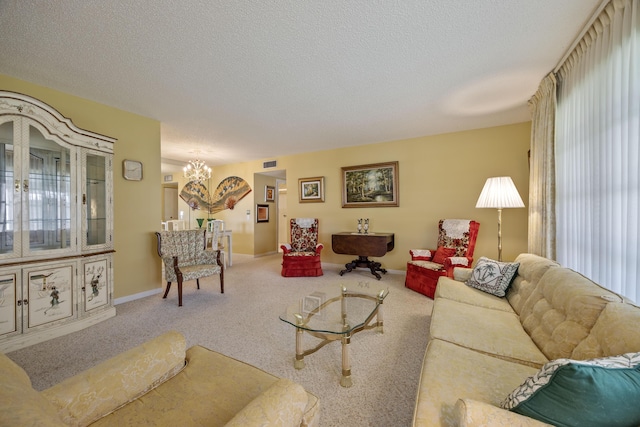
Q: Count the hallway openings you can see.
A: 1